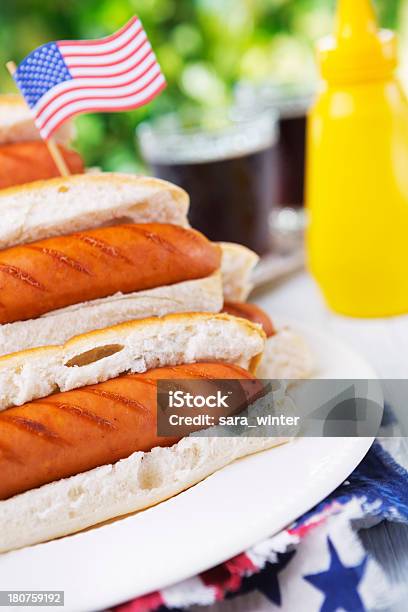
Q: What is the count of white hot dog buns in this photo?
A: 4